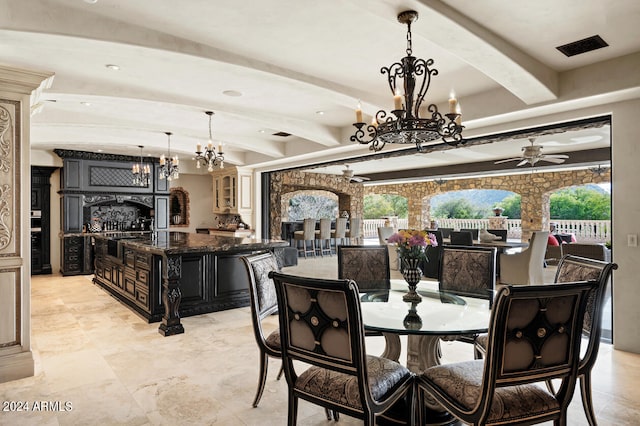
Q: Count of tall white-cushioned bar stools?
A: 4